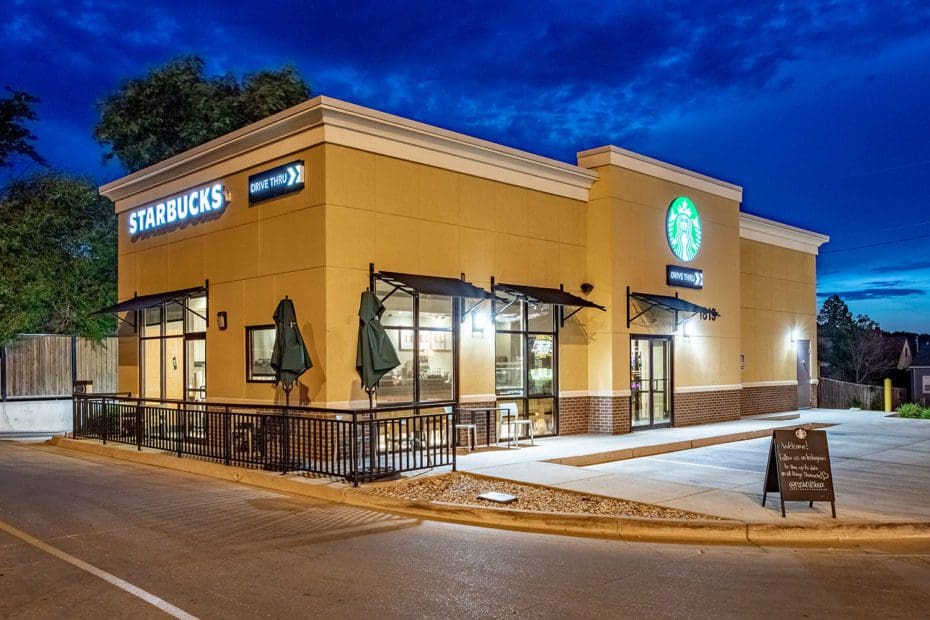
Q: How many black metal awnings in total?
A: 4